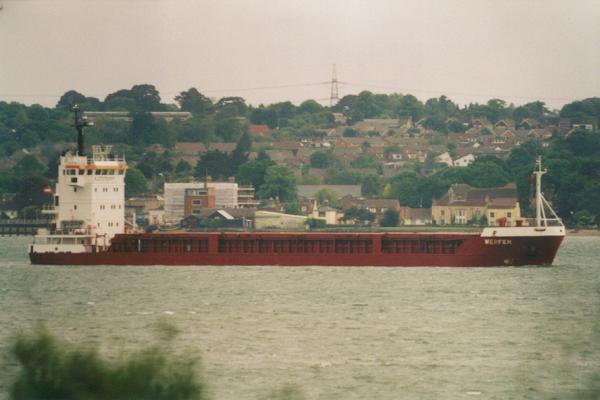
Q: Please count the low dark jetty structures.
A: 1